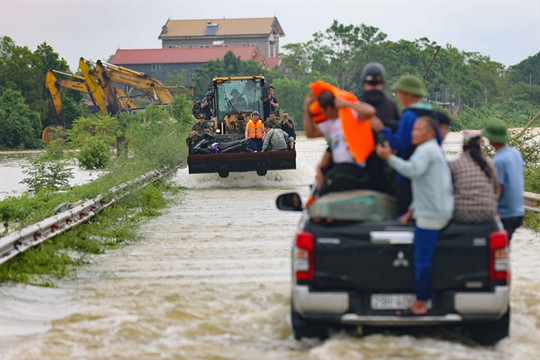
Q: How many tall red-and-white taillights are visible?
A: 2